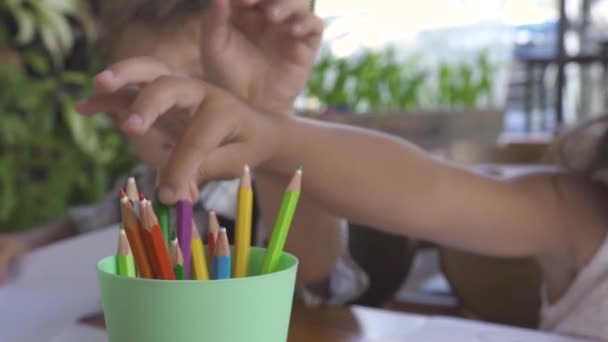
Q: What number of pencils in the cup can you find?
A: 13